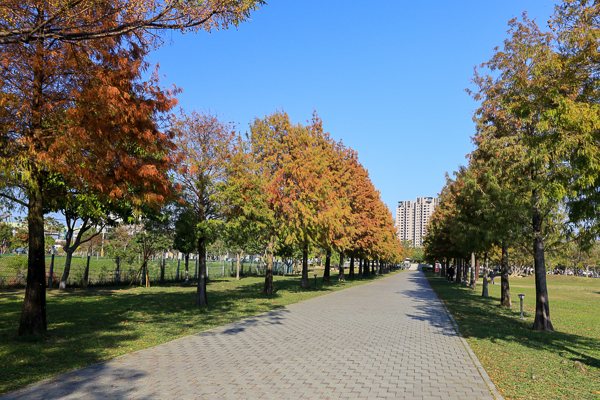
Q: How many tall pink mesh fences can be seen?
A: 0